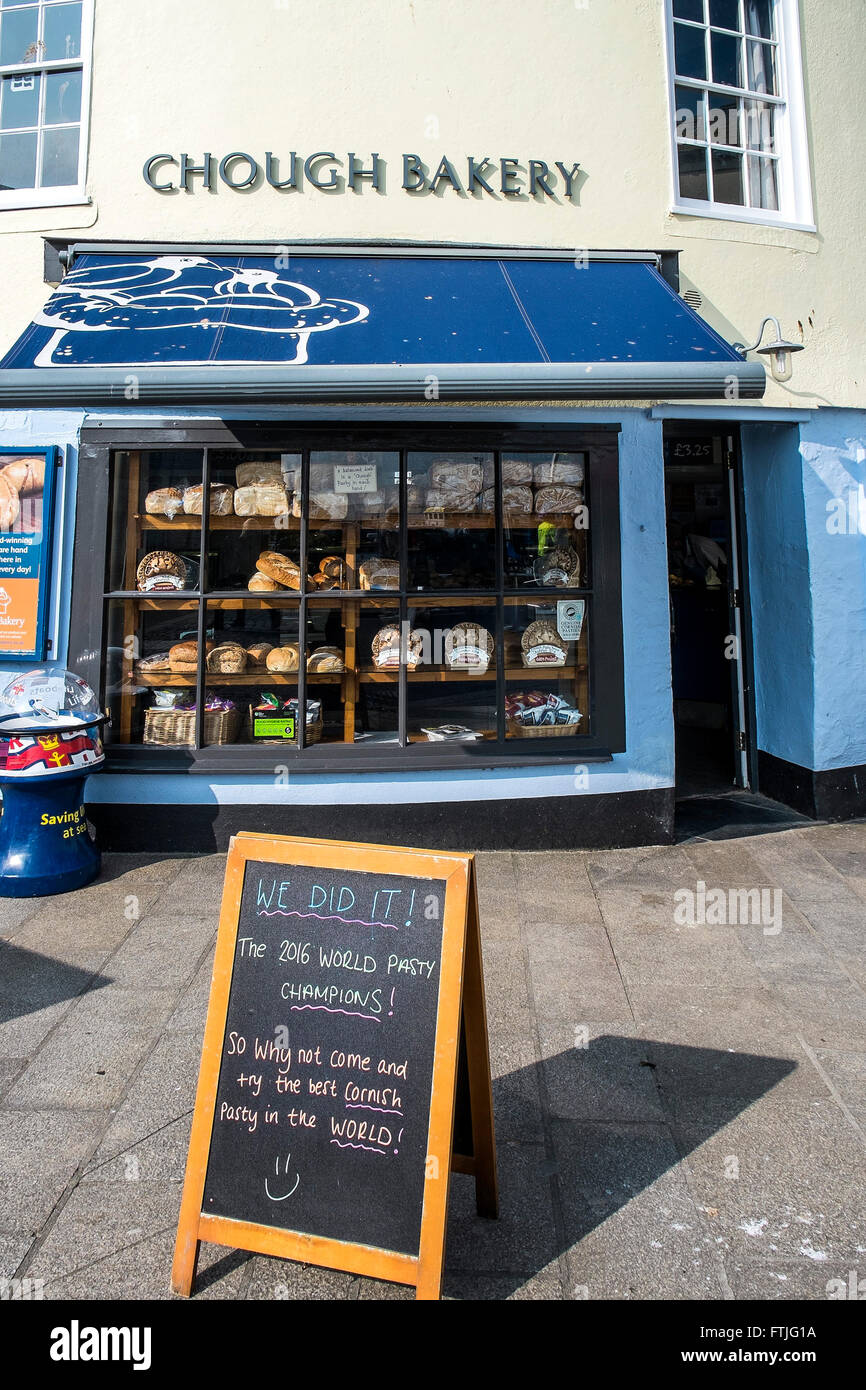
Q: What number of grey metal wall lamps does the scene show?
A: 1